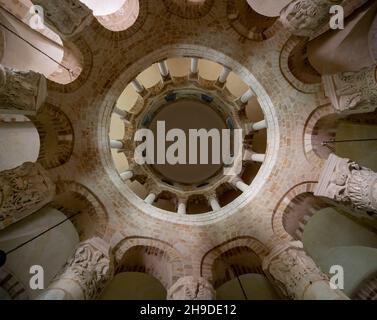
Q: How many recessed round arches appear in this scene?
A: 11